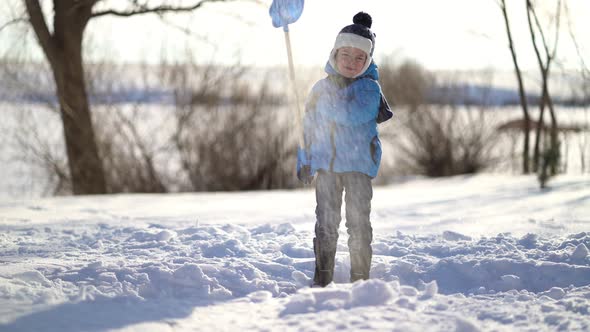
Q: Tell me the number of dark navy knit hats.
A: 1